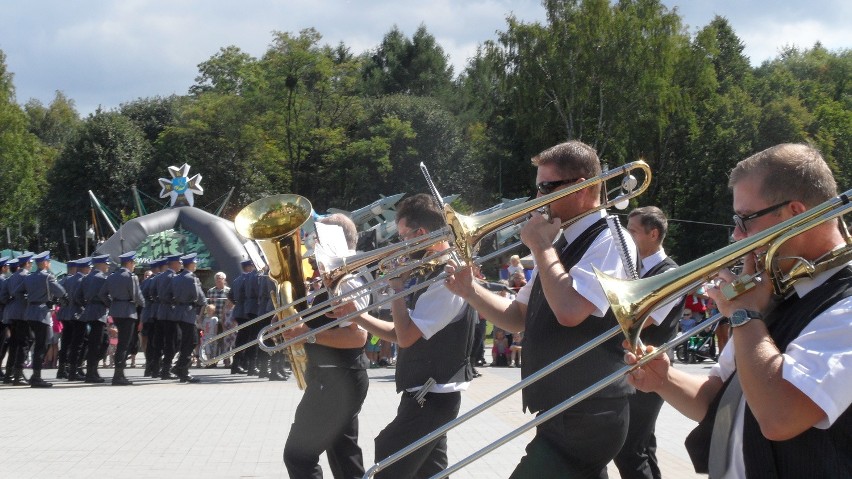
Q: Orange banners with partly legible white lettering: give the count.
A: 0